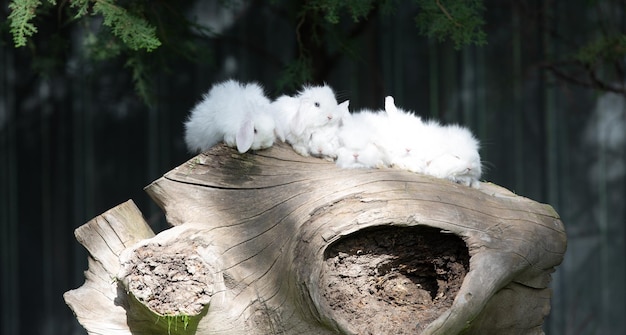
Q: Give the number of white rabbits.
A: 6